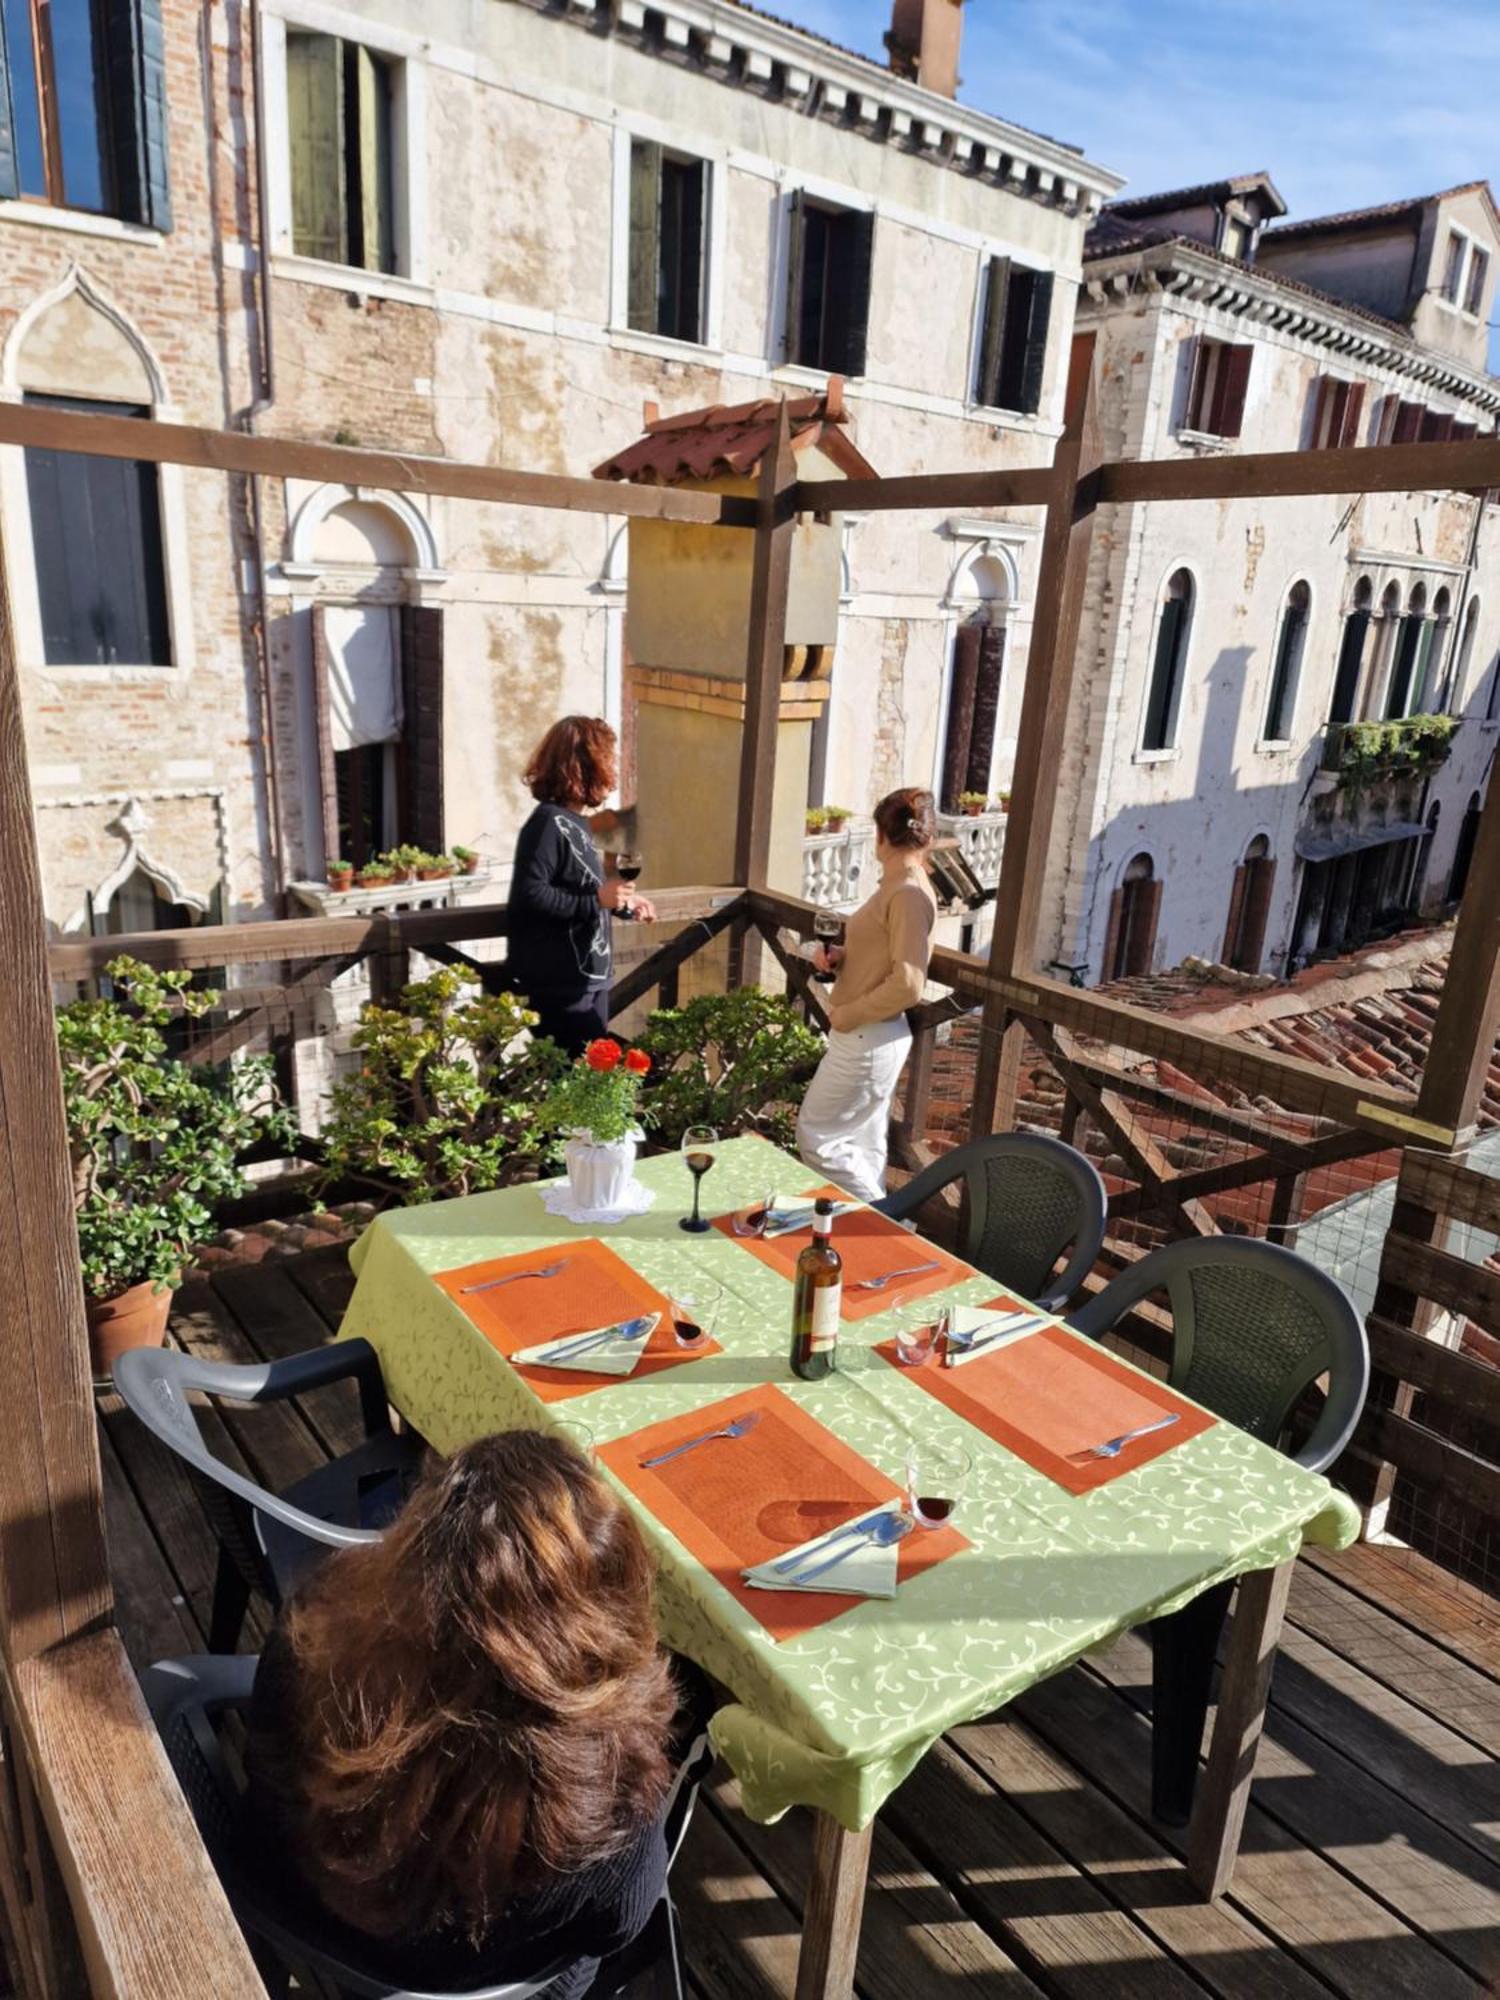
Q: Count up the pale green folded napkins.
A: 4